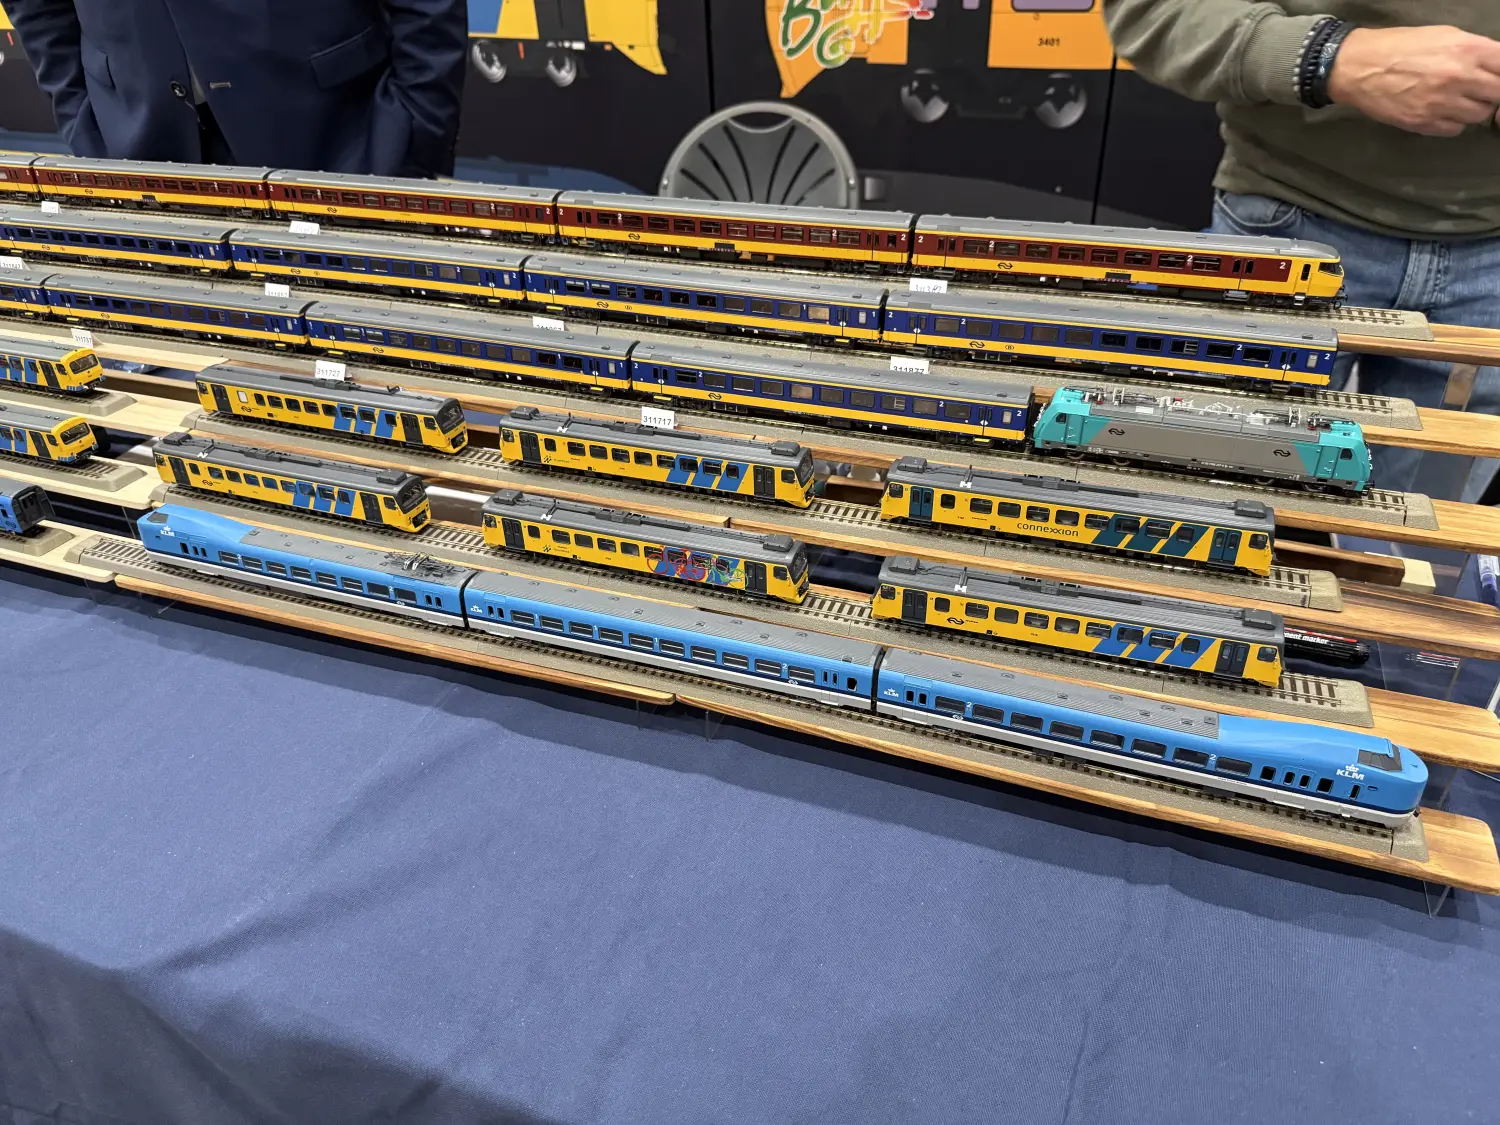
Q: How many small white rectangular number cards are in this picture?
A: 10